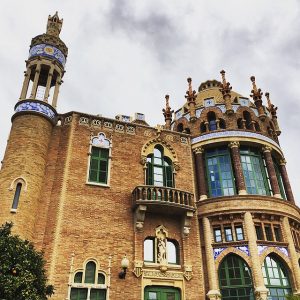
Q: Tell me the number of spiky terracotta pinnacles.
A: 5